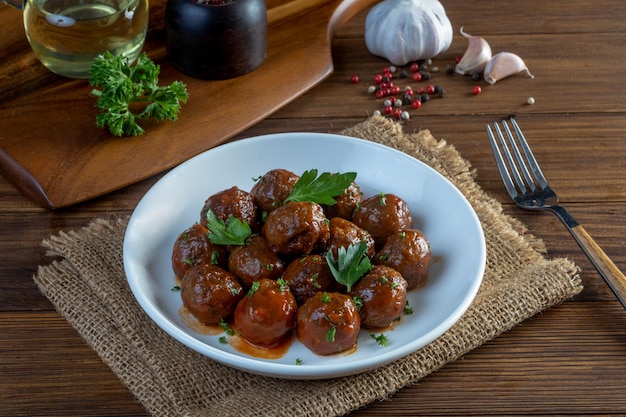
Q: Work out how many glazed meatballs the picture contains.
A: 14